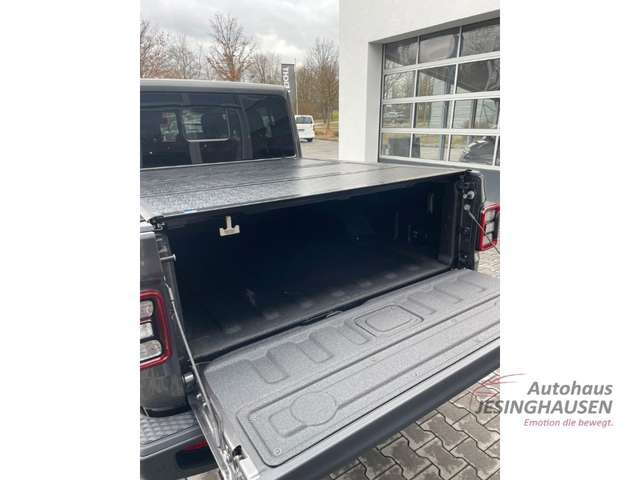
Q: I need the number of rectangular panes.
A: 12